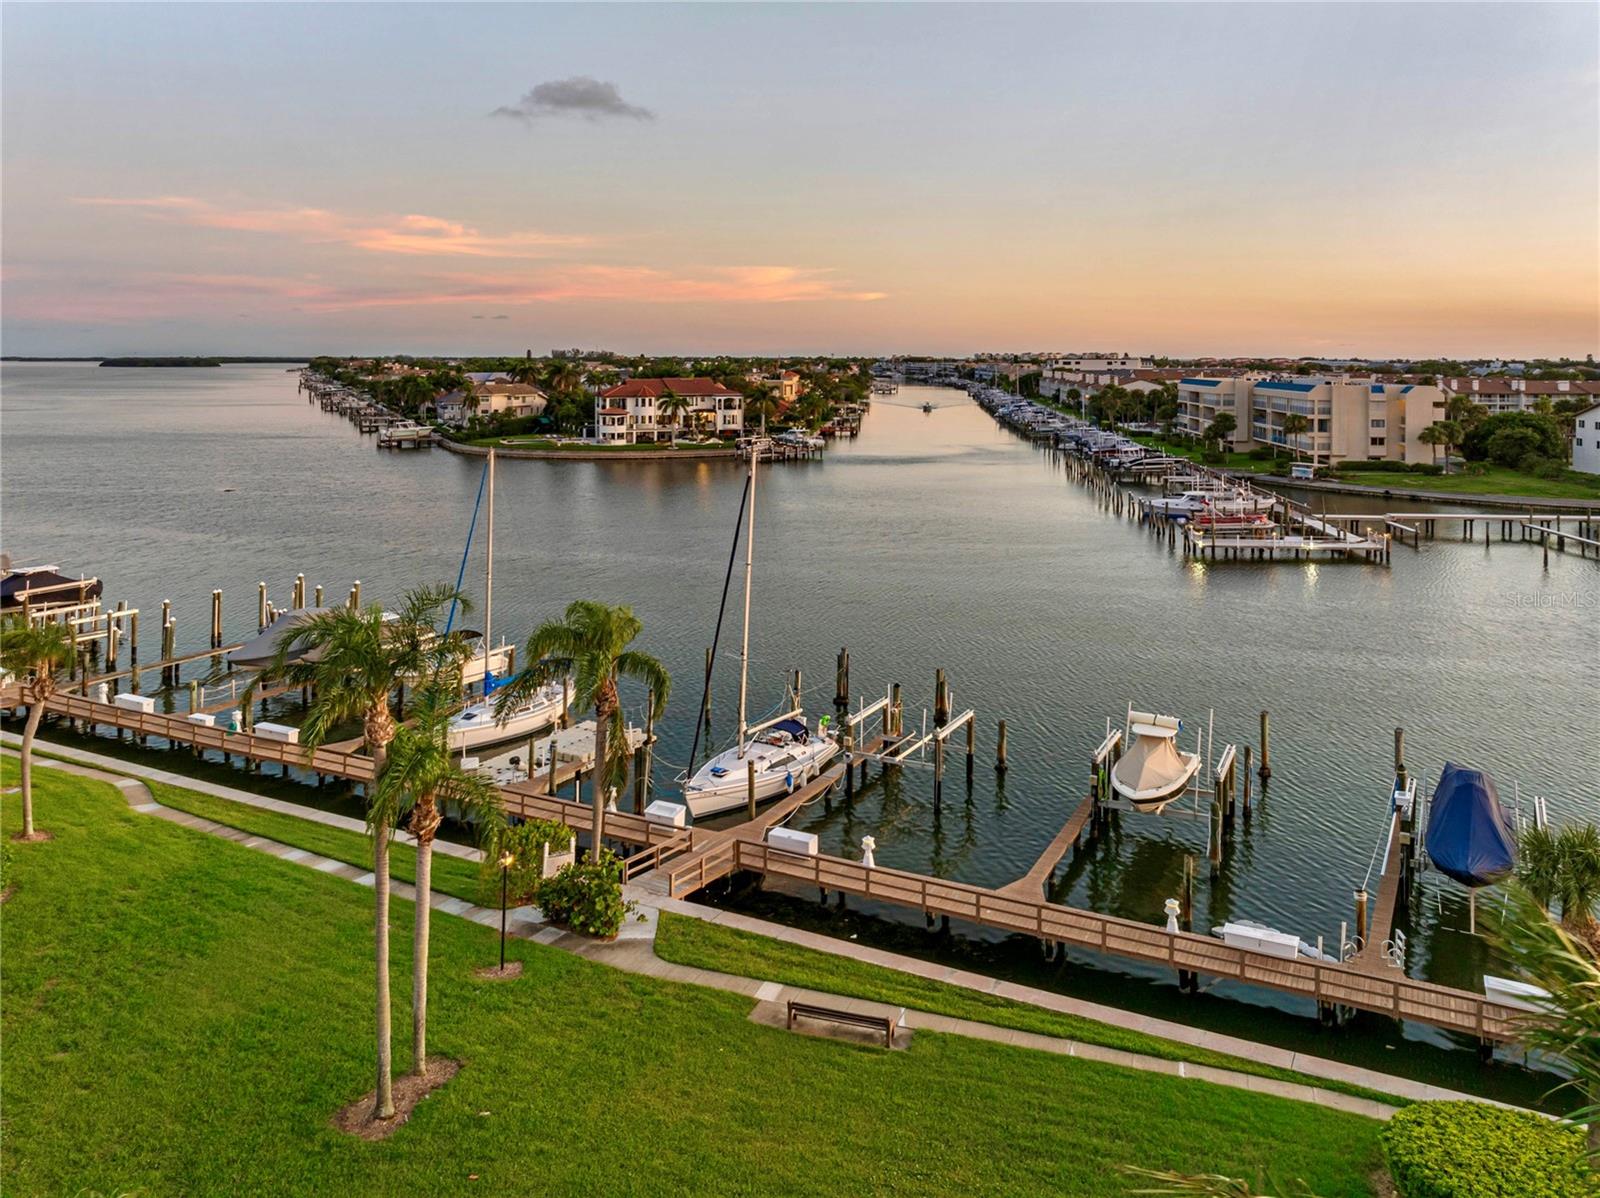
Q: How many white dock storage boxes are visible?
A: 7